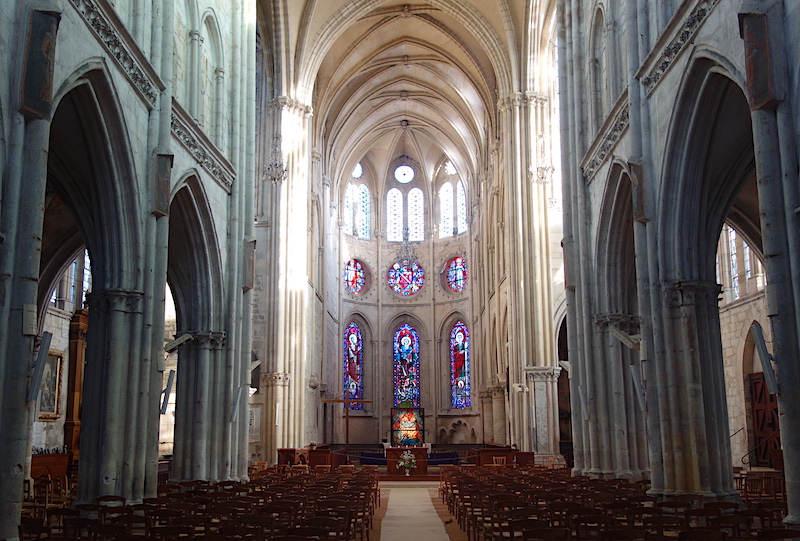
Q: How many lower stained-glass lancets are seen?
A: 3